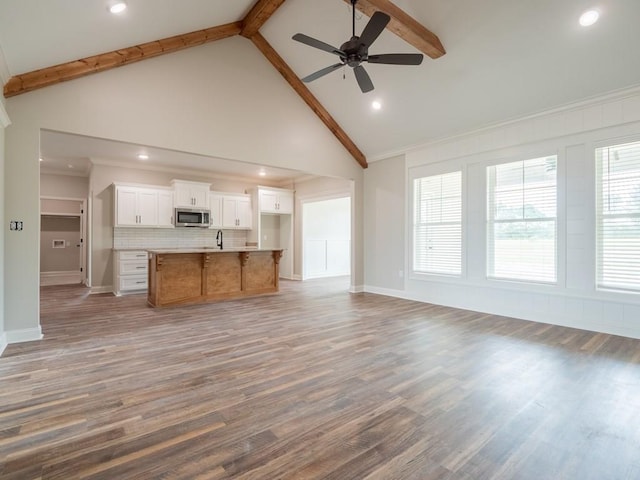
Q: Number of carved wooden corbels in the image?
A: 4